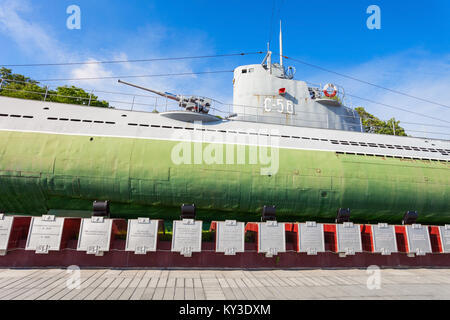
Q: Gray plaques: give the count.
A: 12